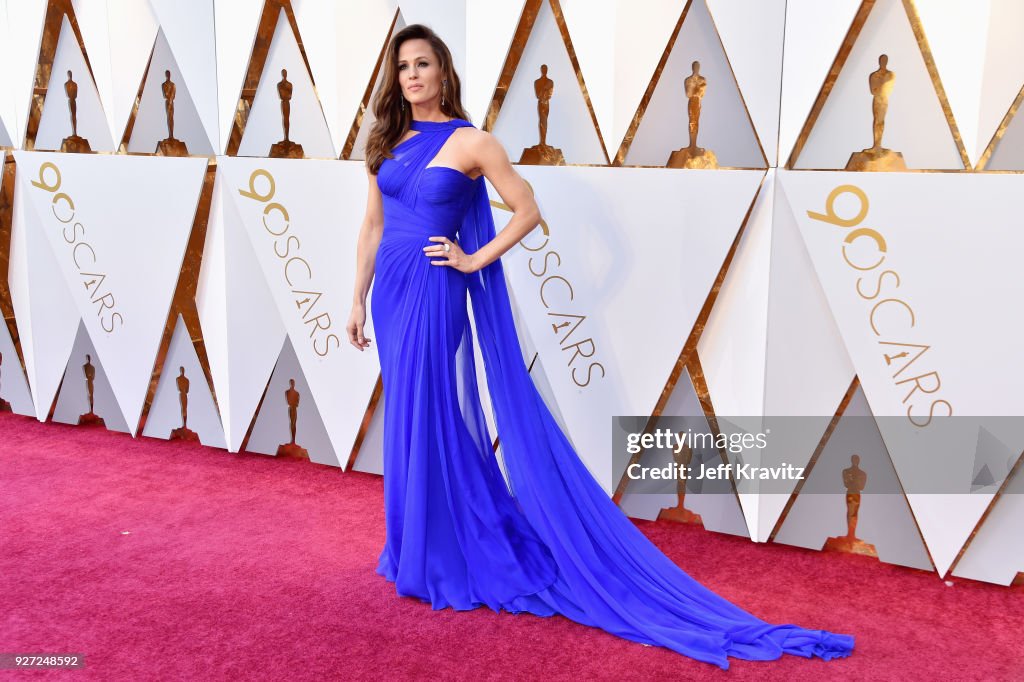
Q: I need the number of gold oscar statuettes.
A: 11